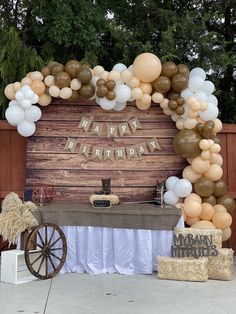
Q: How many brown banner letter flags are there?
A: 13